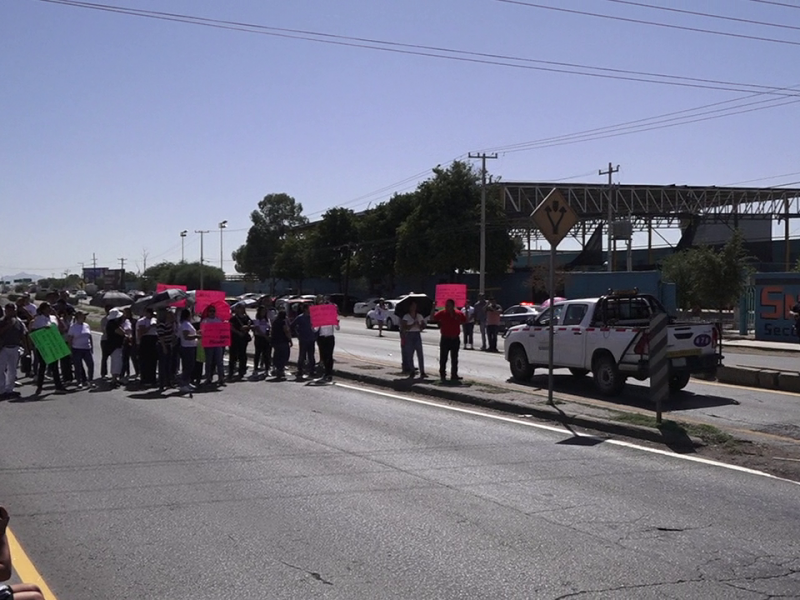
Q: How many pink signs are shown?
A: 5